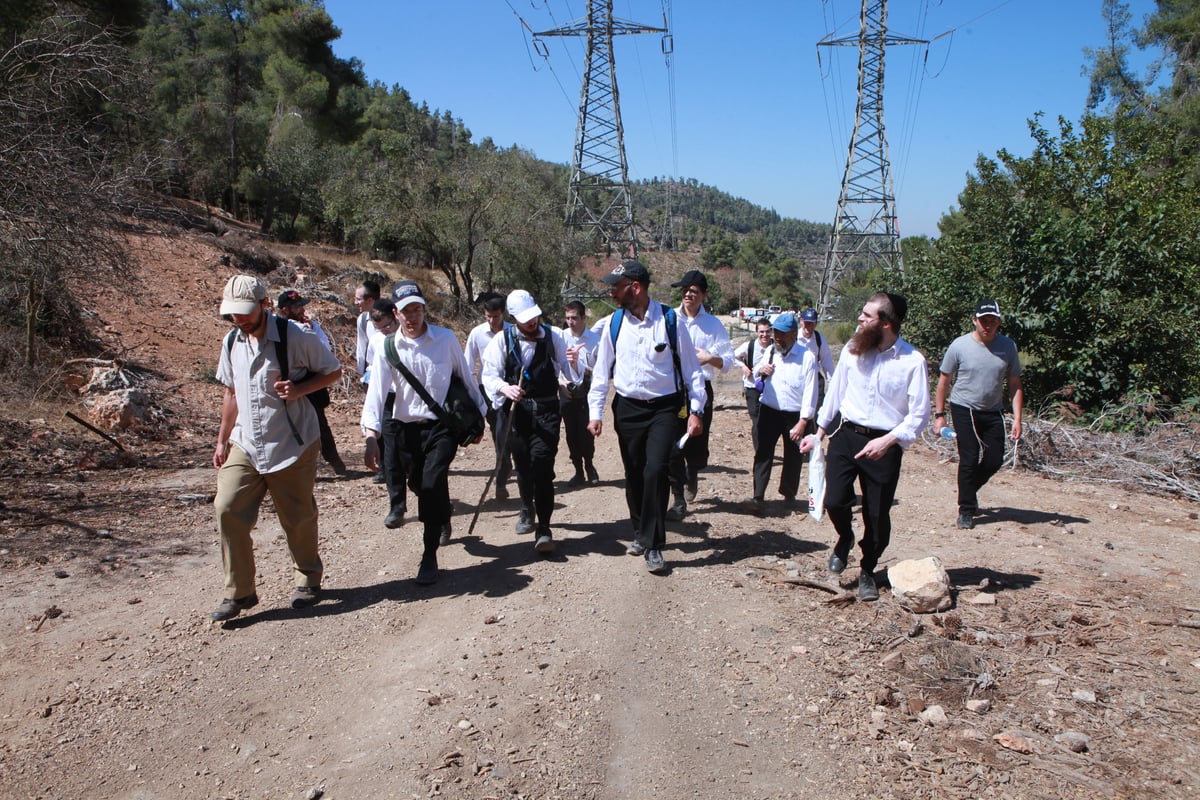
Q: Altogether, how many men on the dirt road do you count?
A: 15